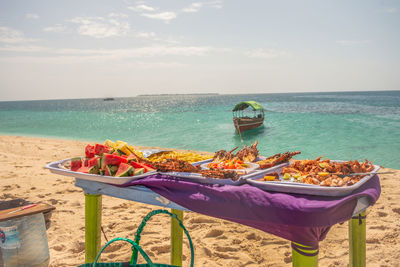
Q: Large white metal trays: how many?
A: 3